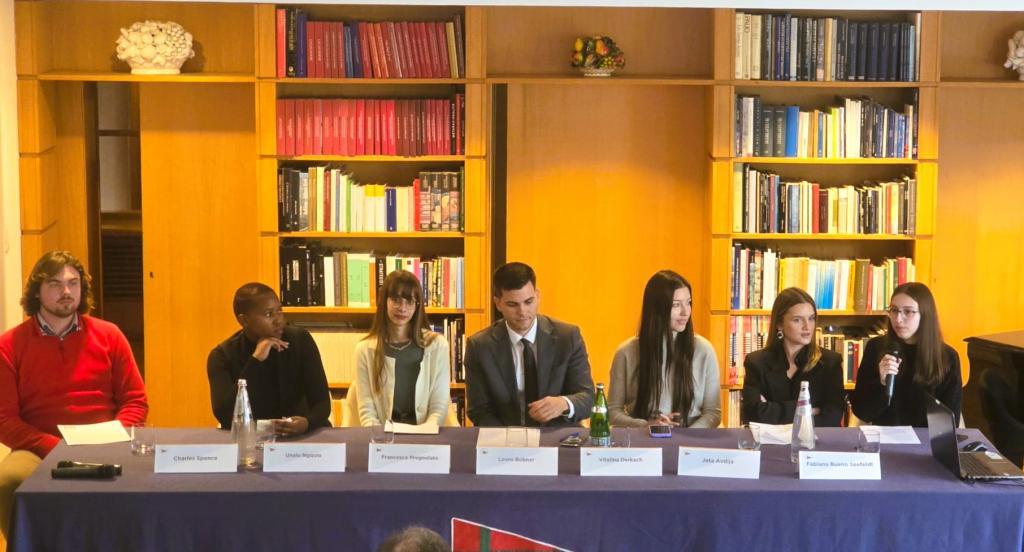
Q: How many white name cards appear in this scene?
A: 7